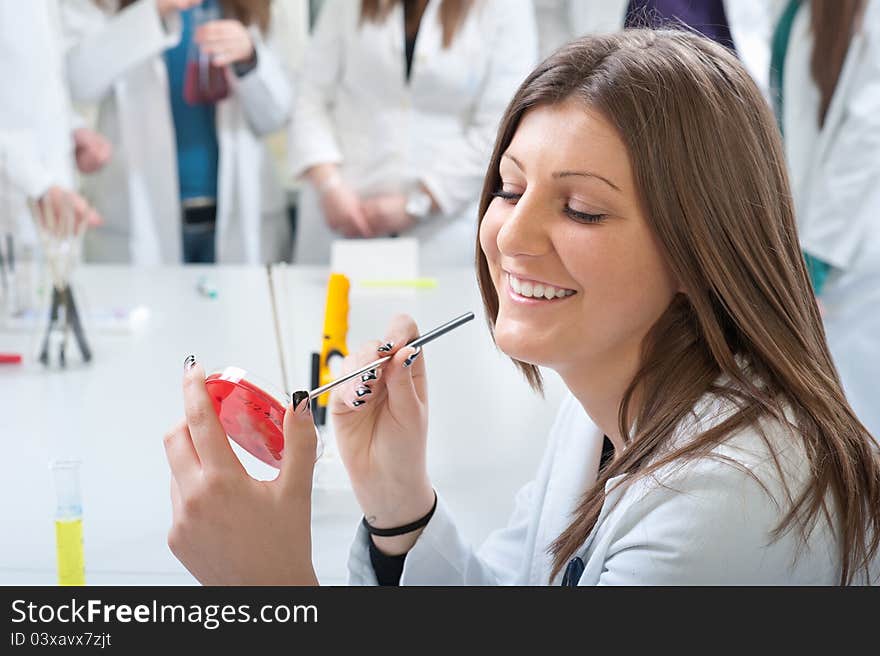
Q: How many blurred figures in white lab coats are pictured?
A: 5